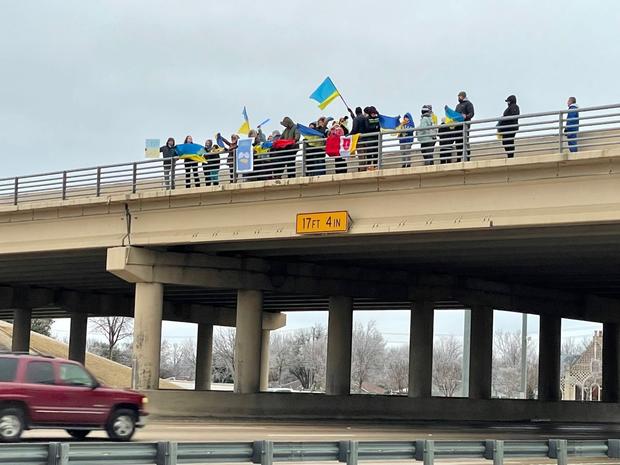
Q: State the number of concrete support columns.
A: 11